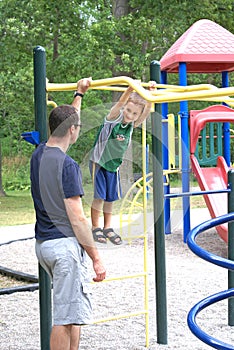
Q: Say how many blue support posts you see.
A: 3